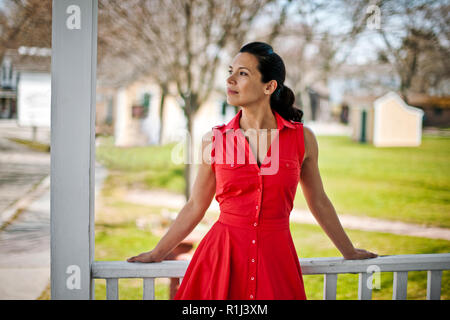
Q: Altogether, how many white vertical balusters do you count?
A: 6